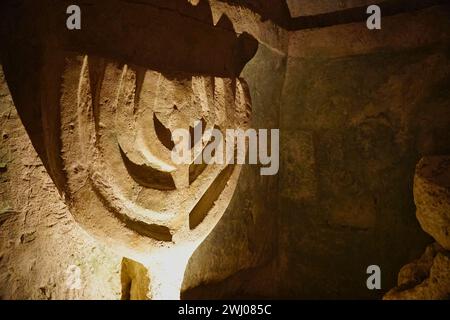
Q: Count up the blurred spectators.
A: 0